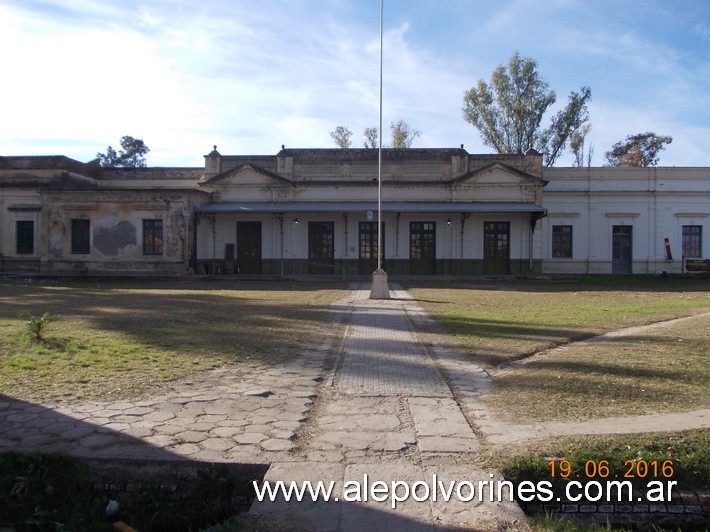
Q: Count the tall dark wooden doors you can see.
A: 5